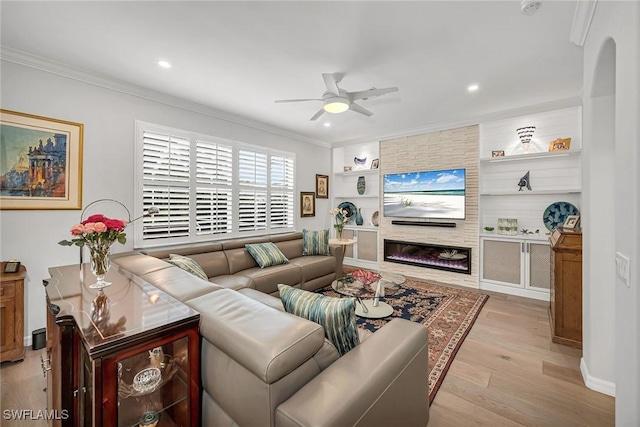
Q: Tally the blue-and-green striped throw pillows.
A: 4